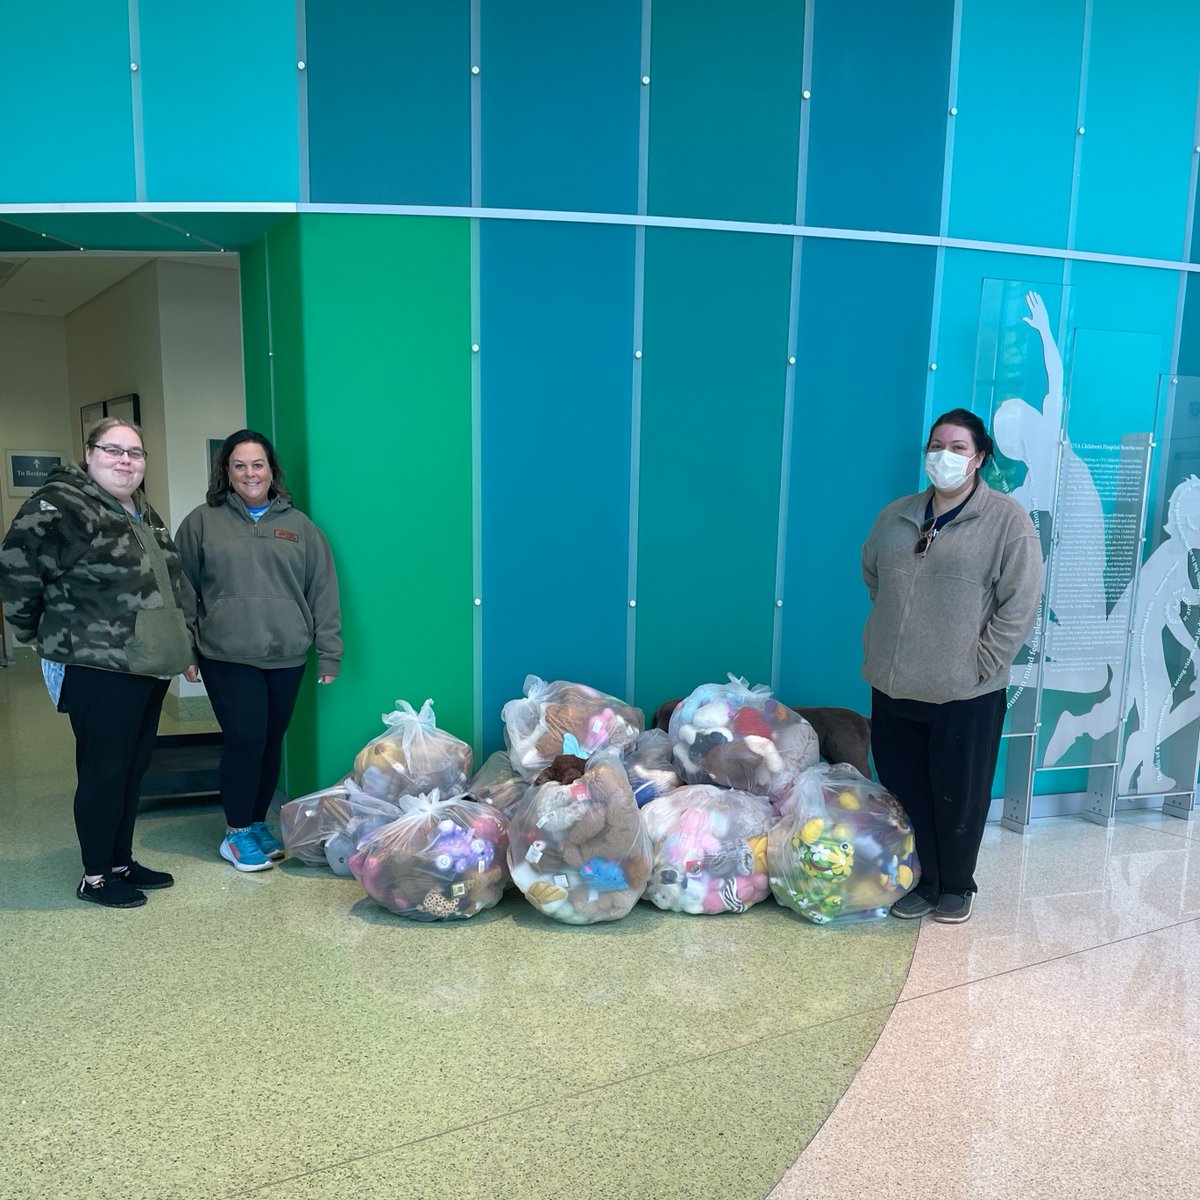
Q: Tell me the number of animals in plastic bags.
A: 0